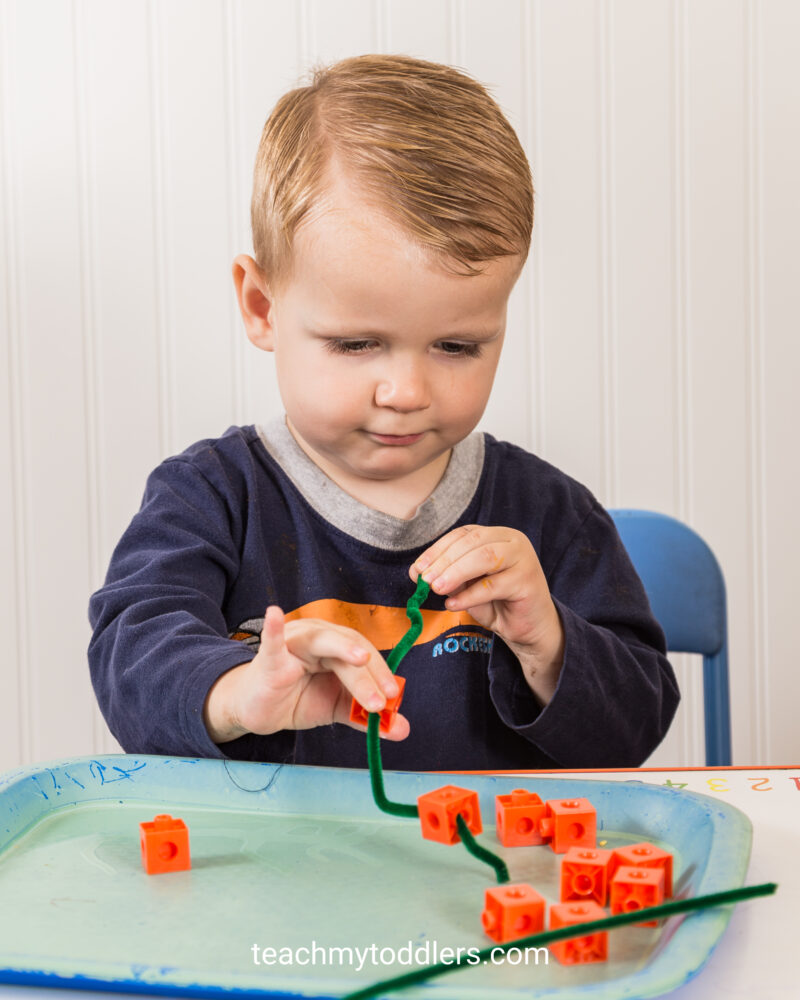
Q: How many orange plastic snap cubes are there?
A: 10